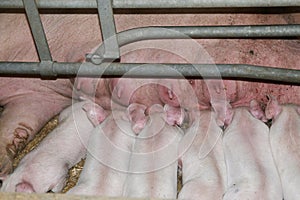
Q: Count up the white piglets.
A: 6